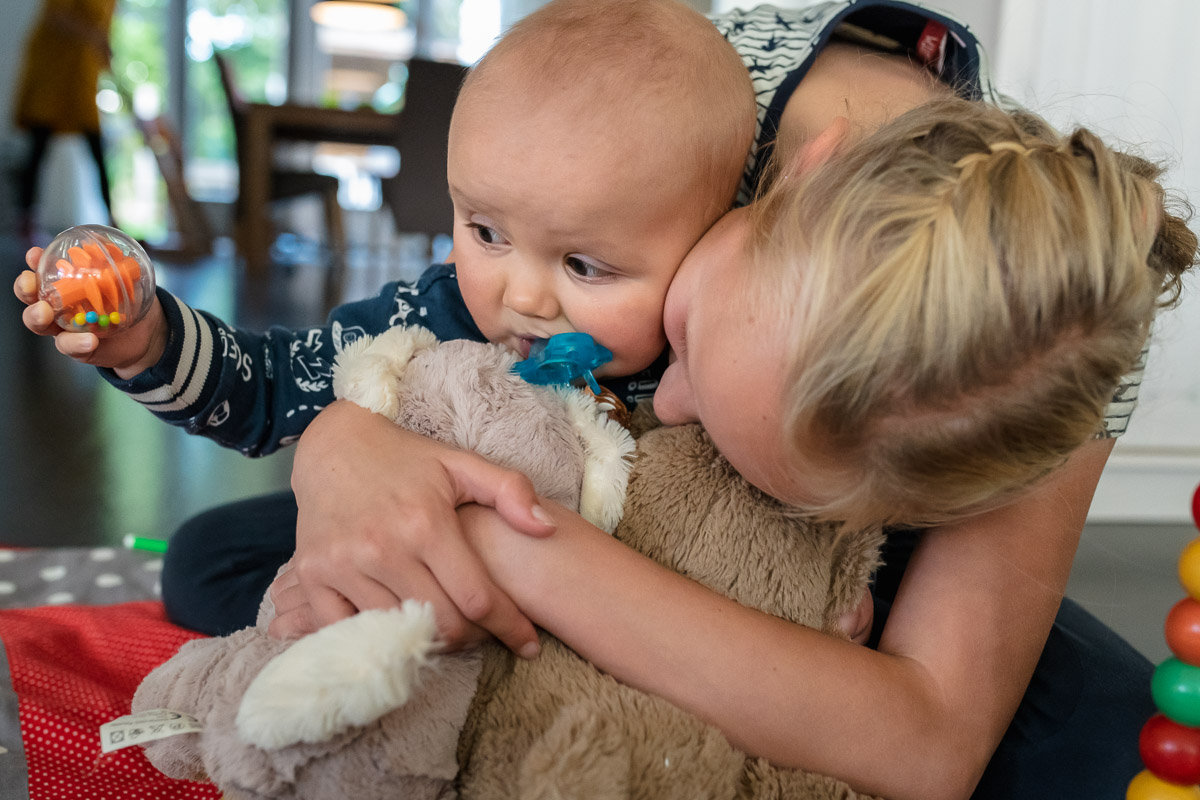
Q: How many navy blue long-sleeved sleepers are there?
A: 1